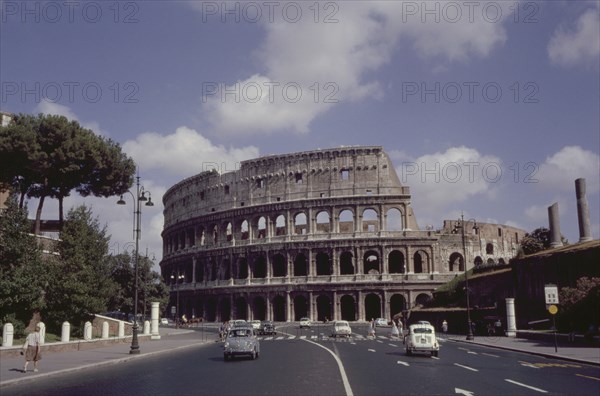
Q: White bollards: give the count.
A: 7